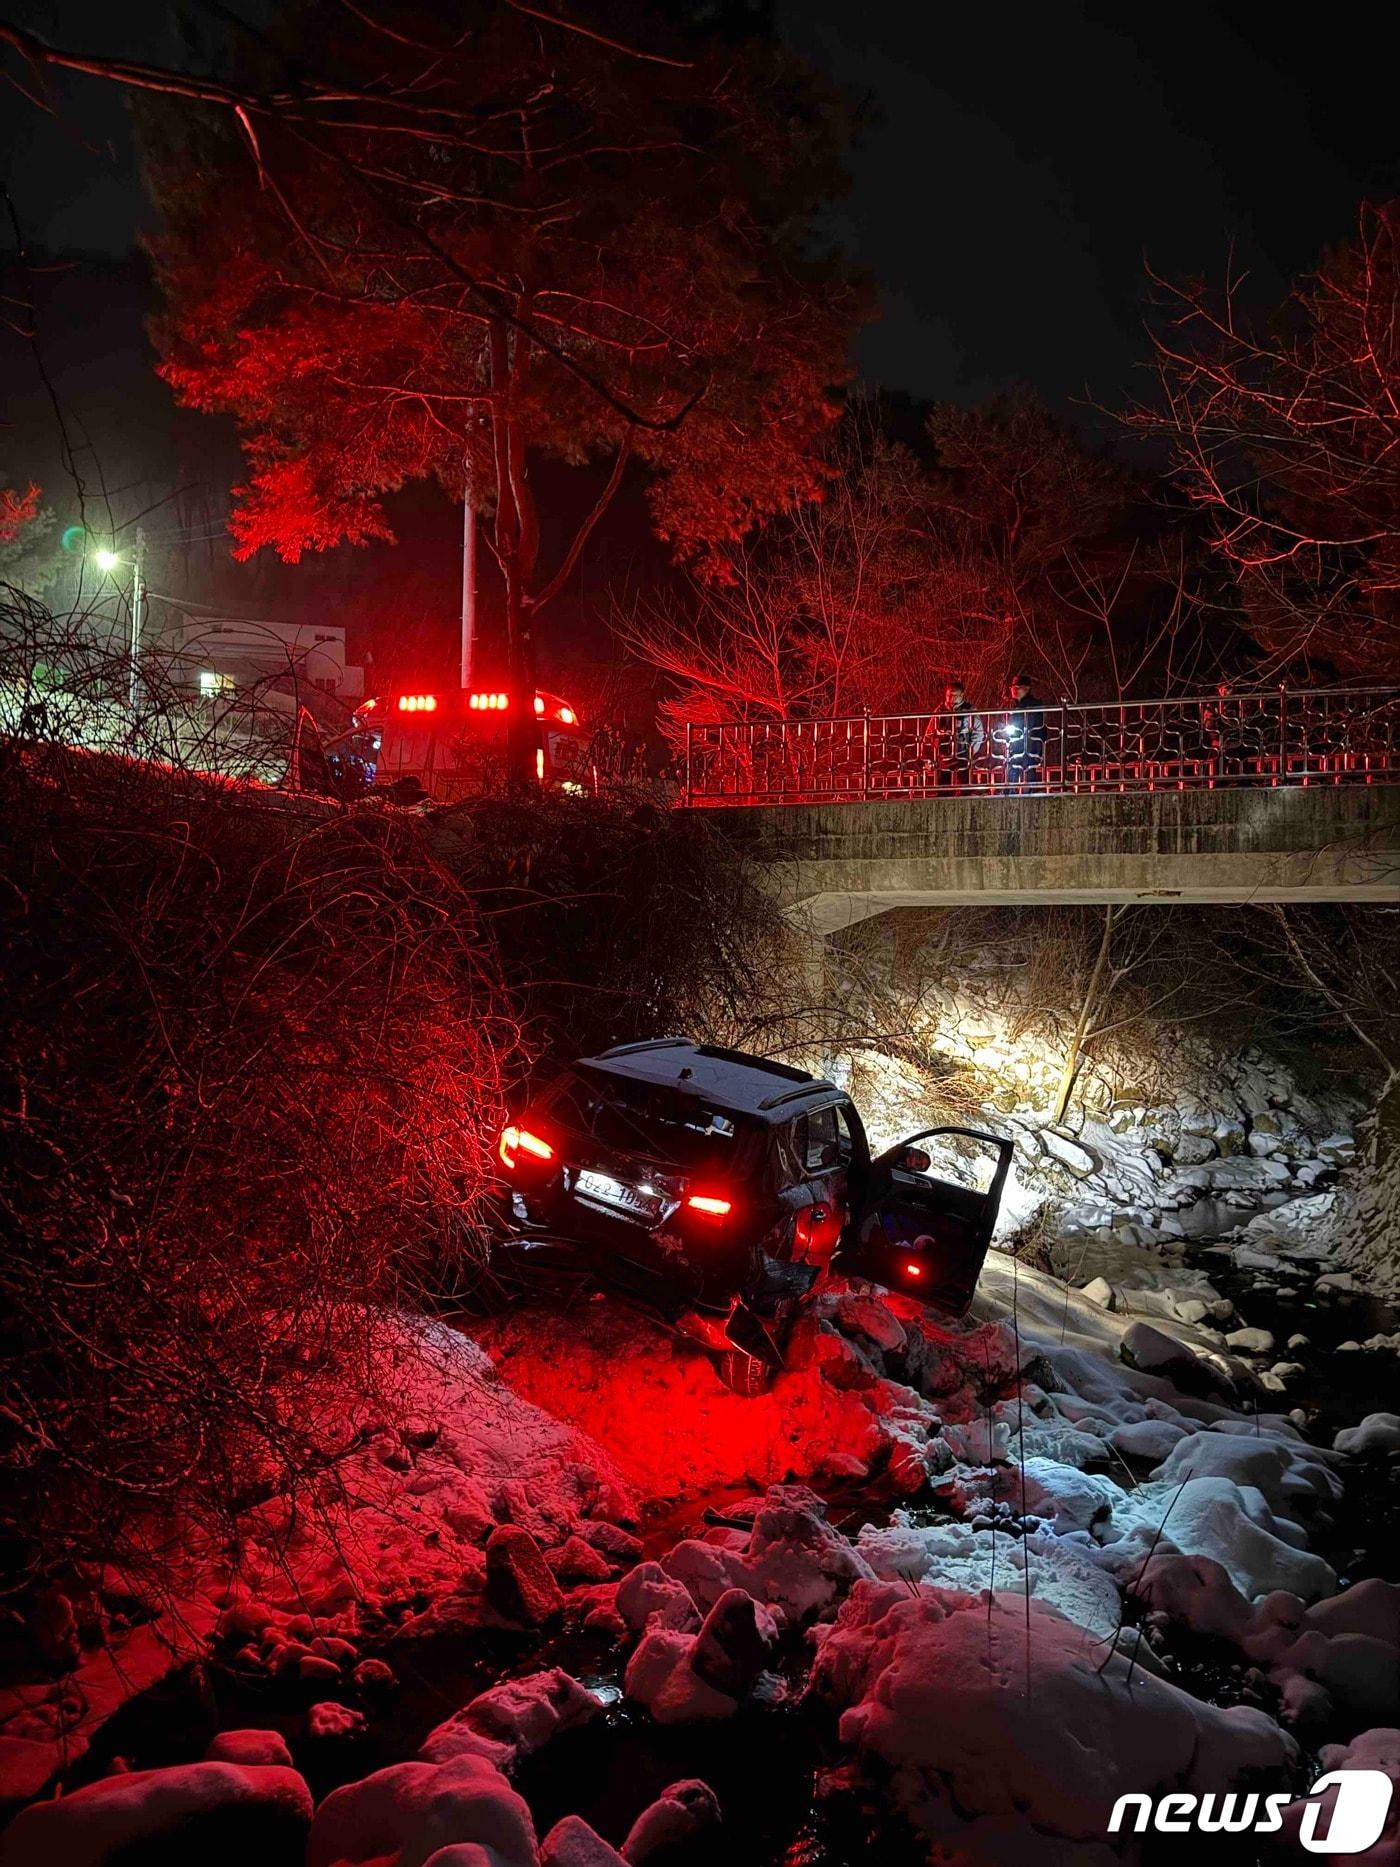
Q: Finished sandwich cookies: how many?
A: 0